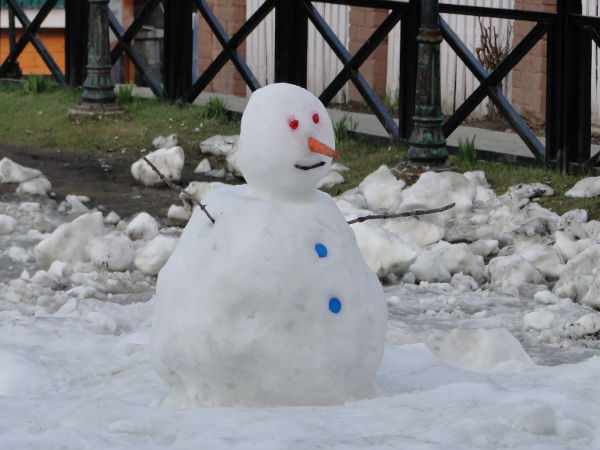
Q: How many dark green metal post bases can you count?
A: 2